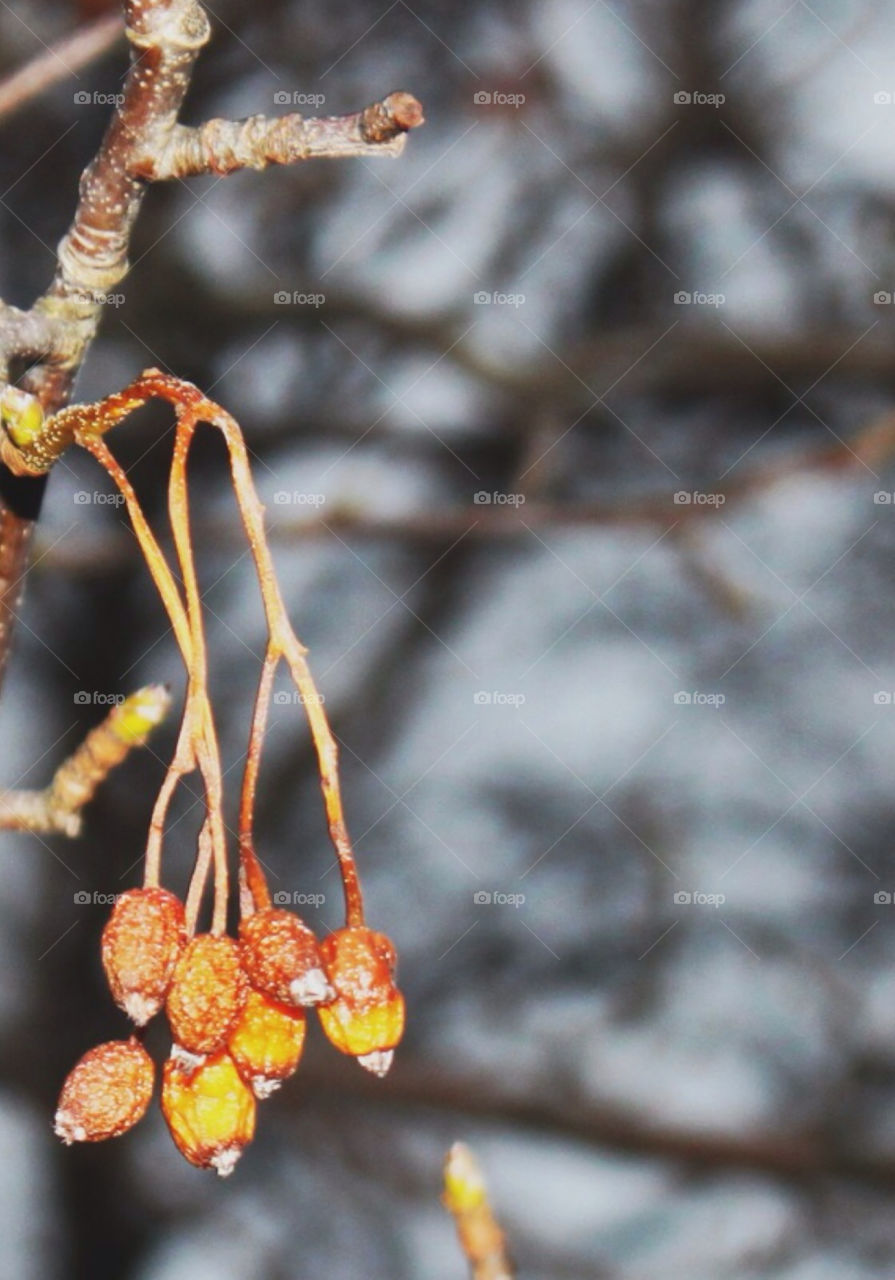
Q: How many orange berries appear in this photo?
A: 7